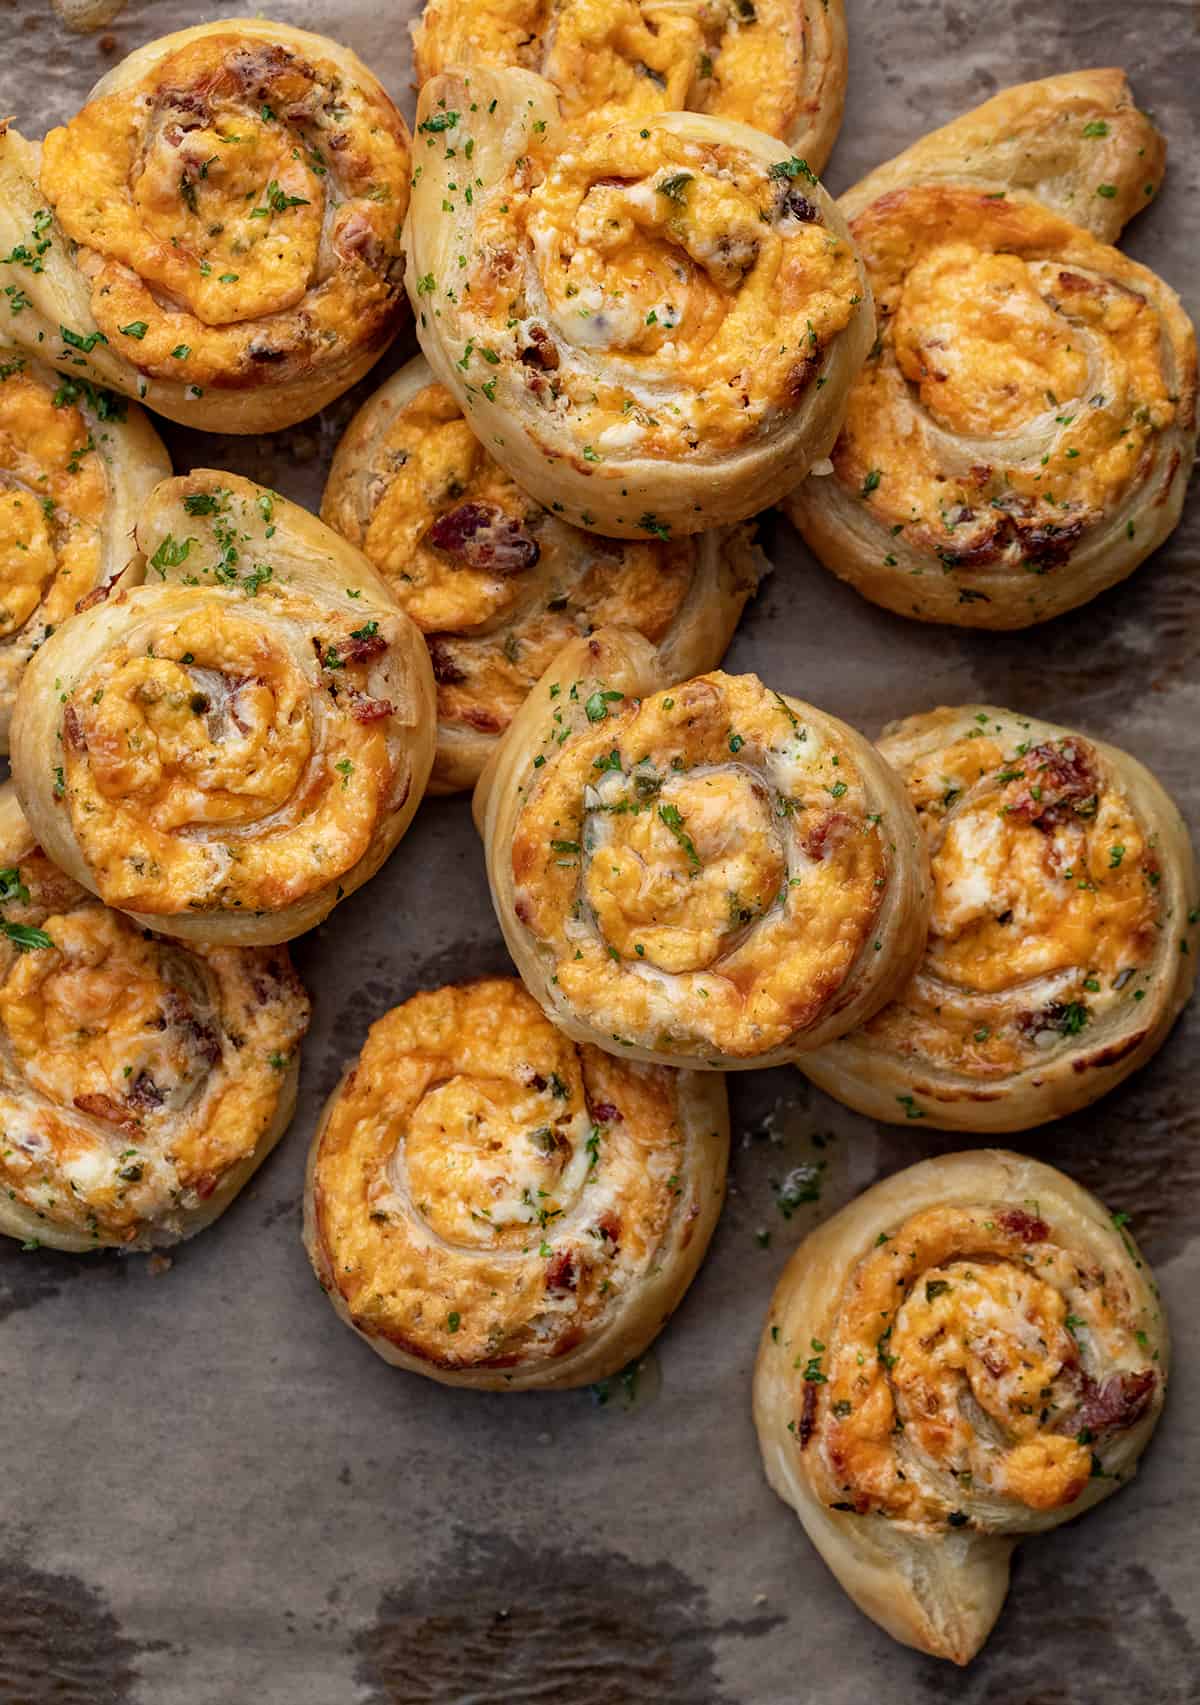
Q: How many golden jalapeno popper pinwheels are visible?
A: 12